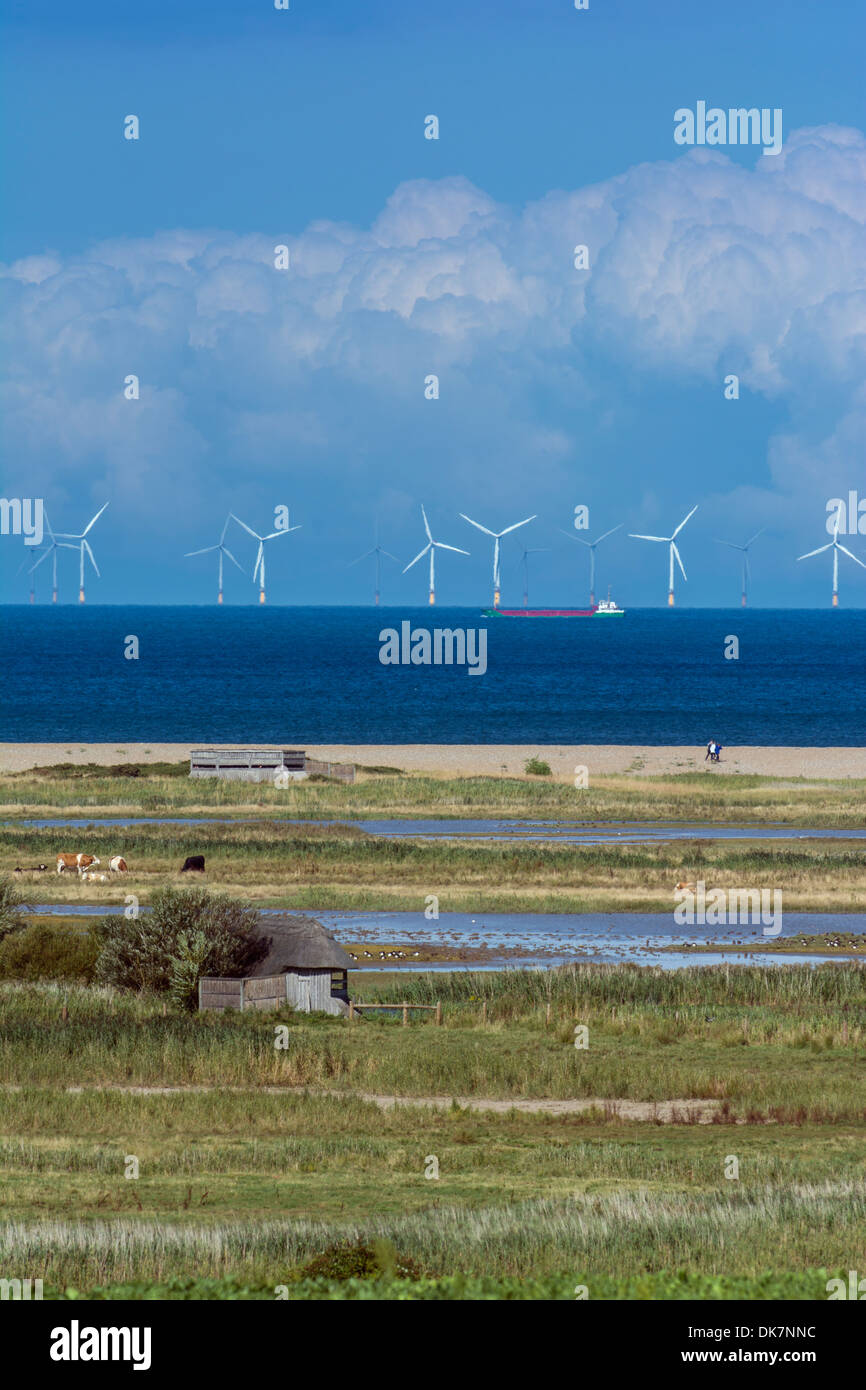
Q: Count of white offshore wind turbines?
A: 13